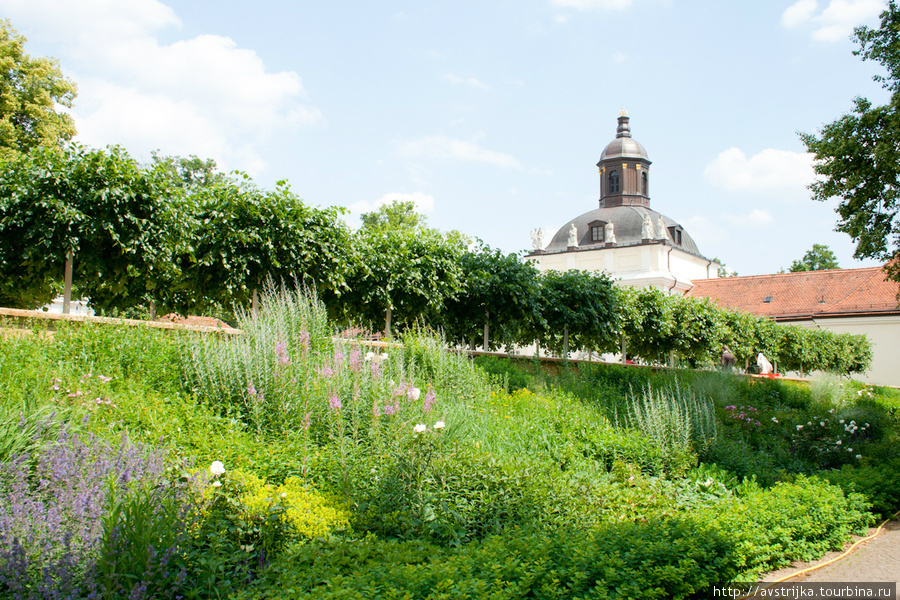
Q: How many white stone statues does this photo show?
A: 5